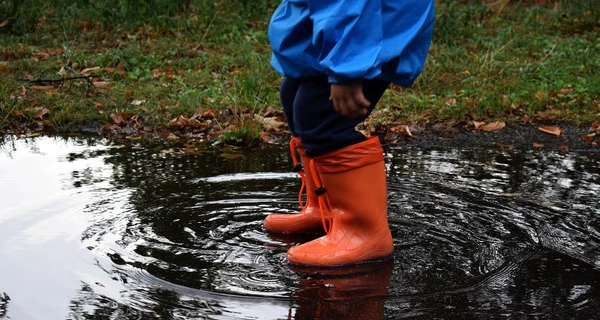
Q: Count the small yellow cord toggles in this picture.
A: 0